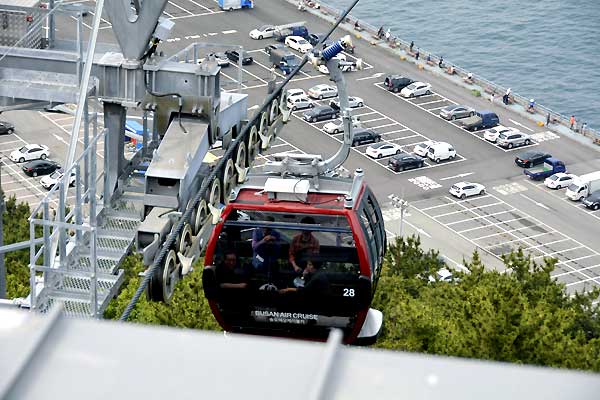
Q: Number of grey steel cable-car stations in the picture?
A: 1